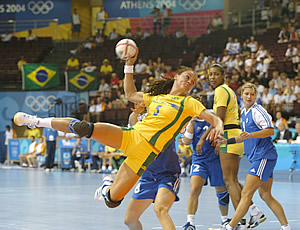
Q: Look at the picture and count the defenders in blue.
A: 3